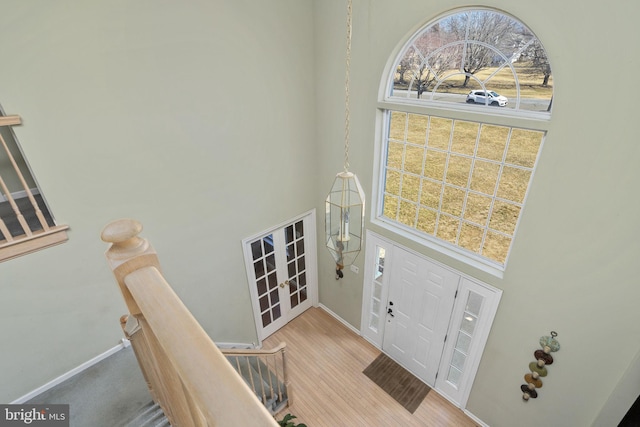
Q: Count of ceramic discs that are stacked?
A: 5